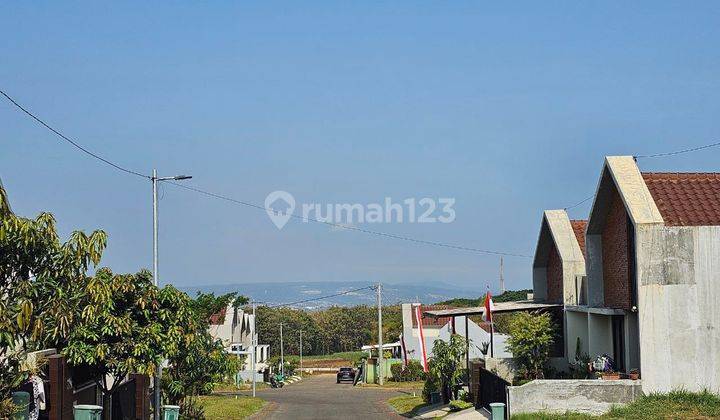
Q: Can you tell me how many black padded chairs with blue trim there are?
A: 0